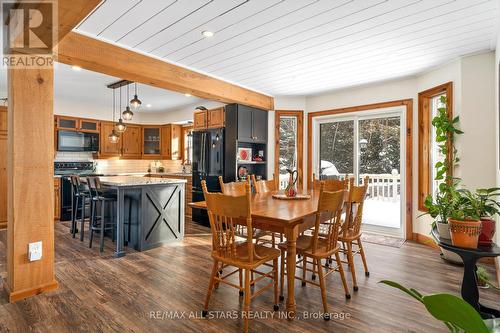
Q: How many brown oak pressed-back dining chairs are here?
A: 6